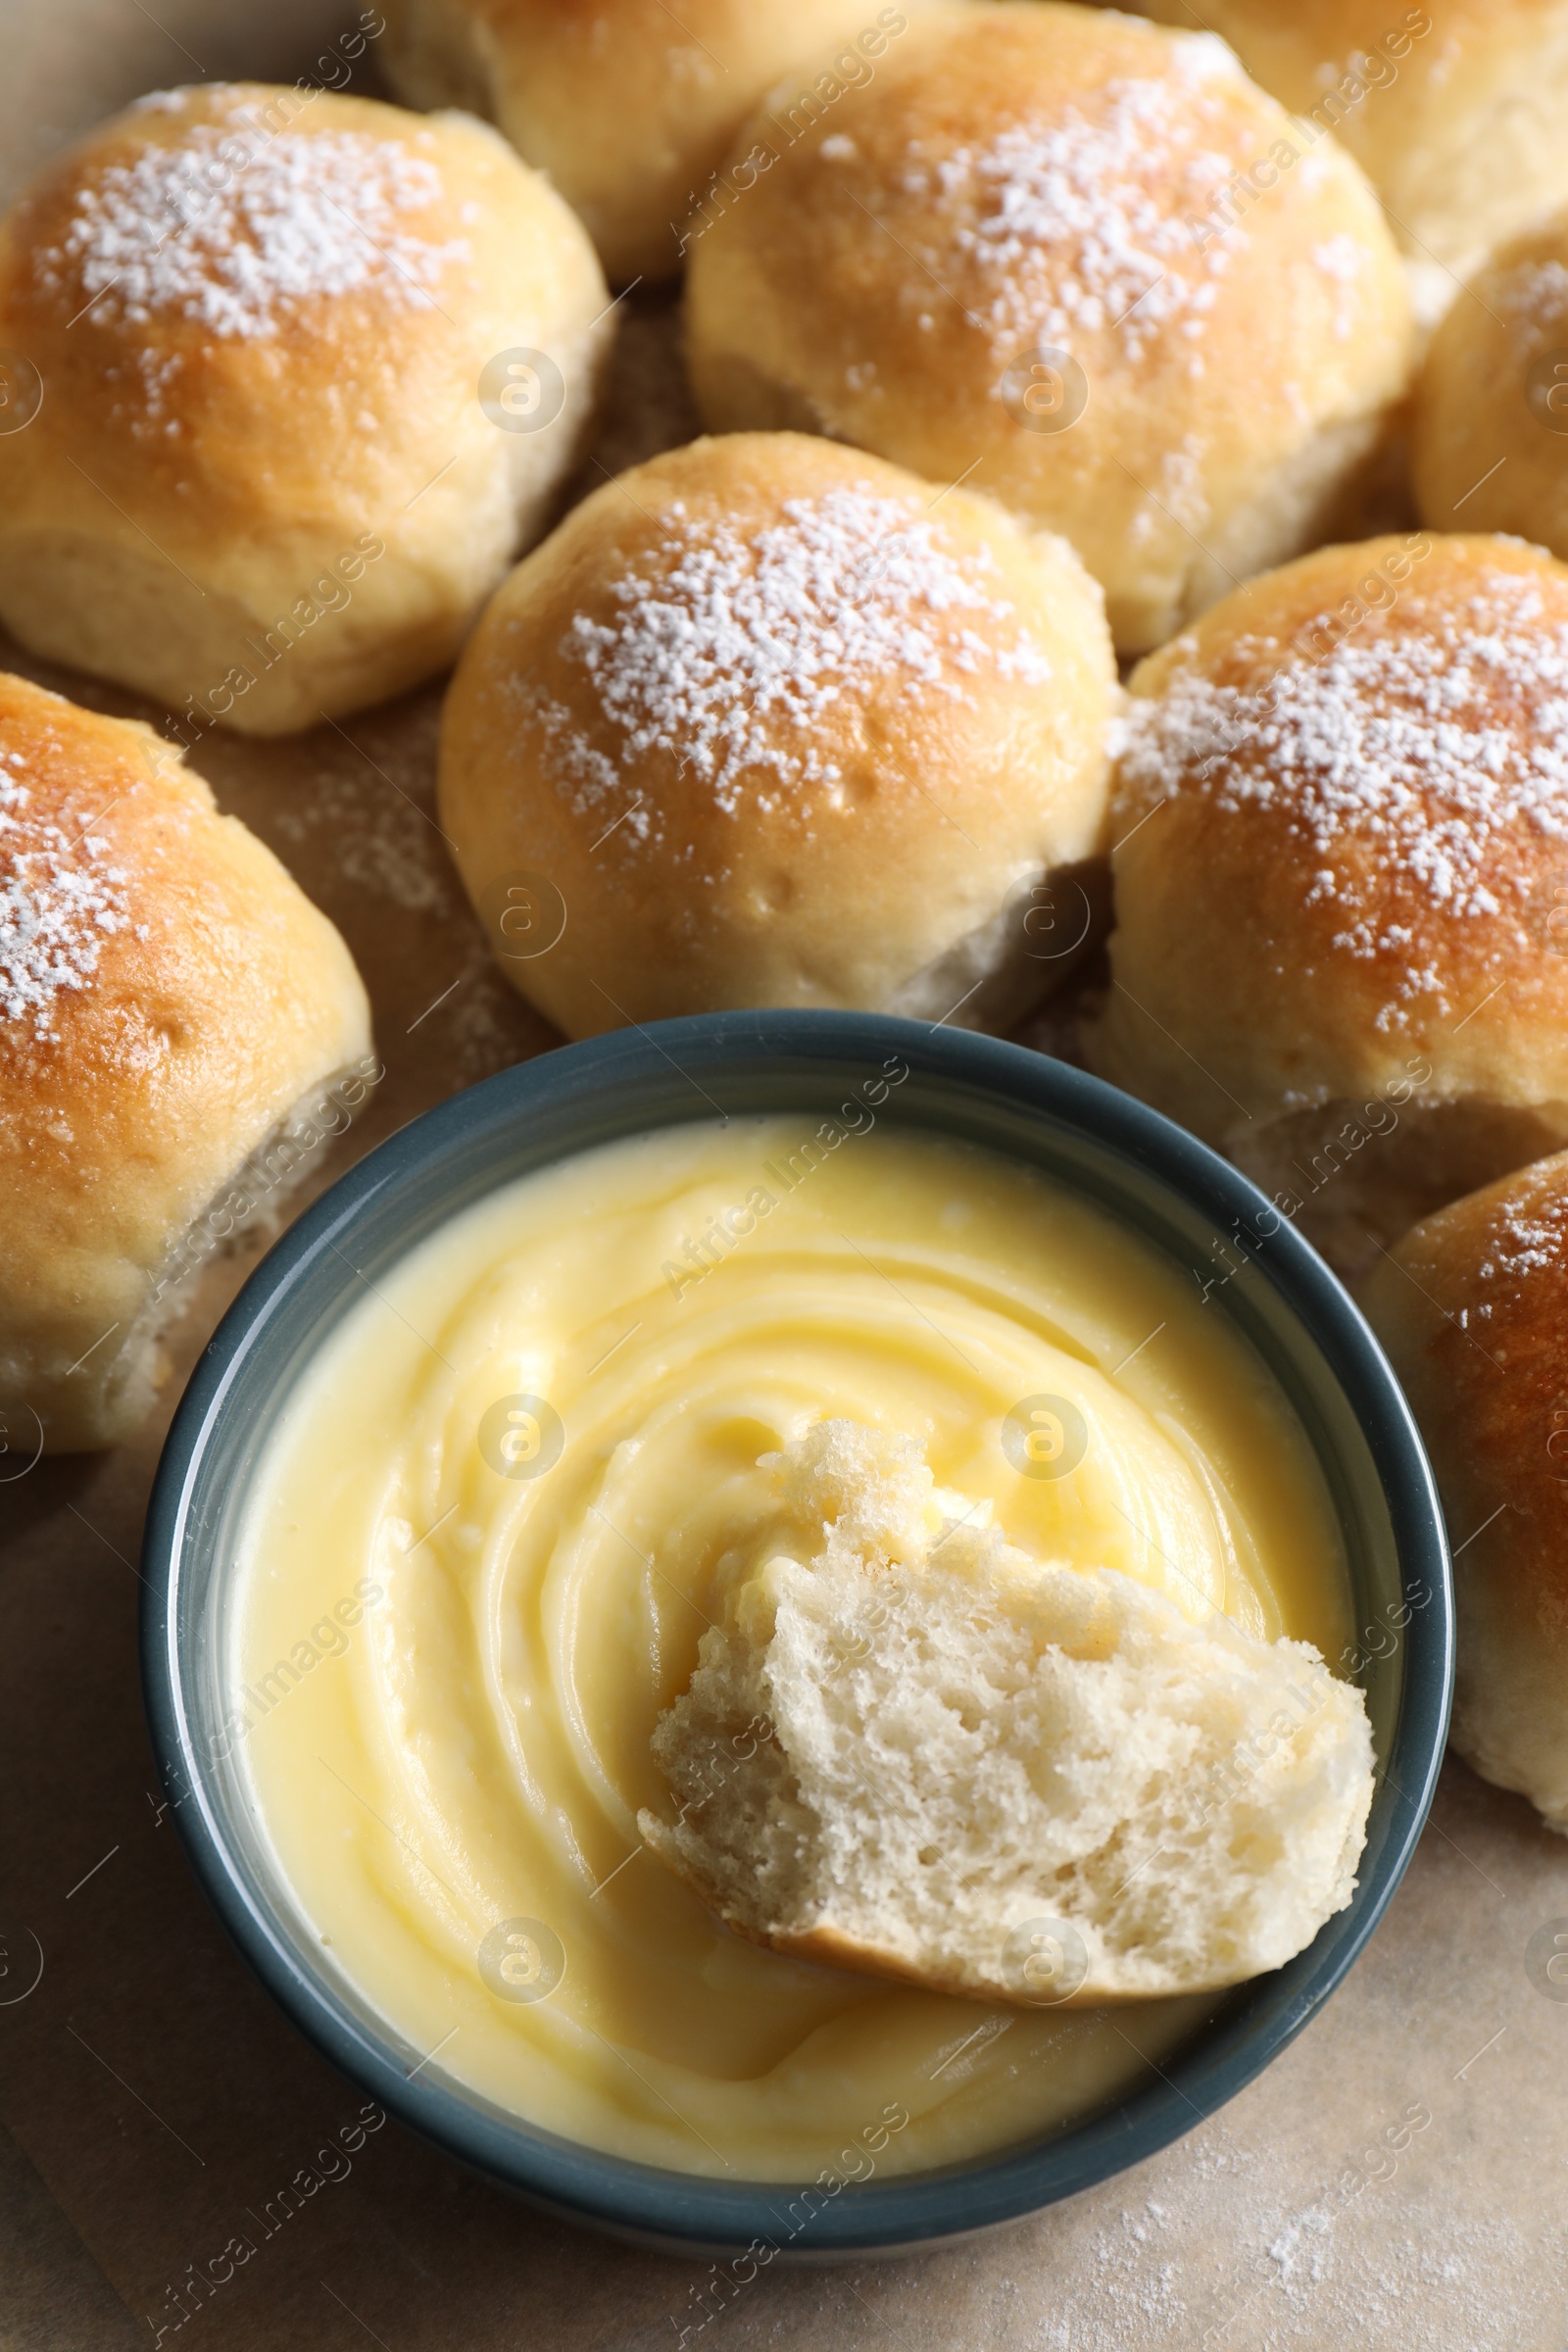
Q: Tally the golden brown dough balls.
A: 9